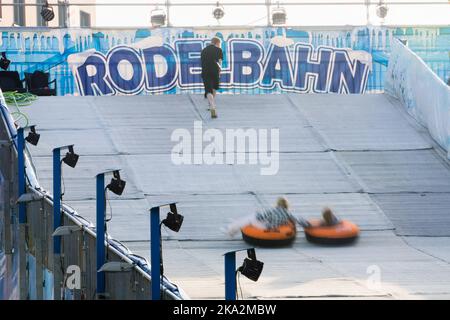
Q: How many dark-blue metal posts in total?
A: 5